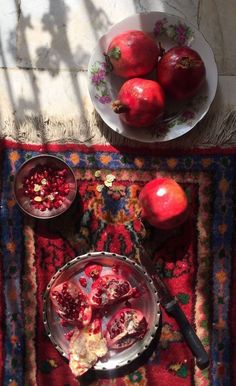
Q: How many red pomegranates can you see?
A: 4